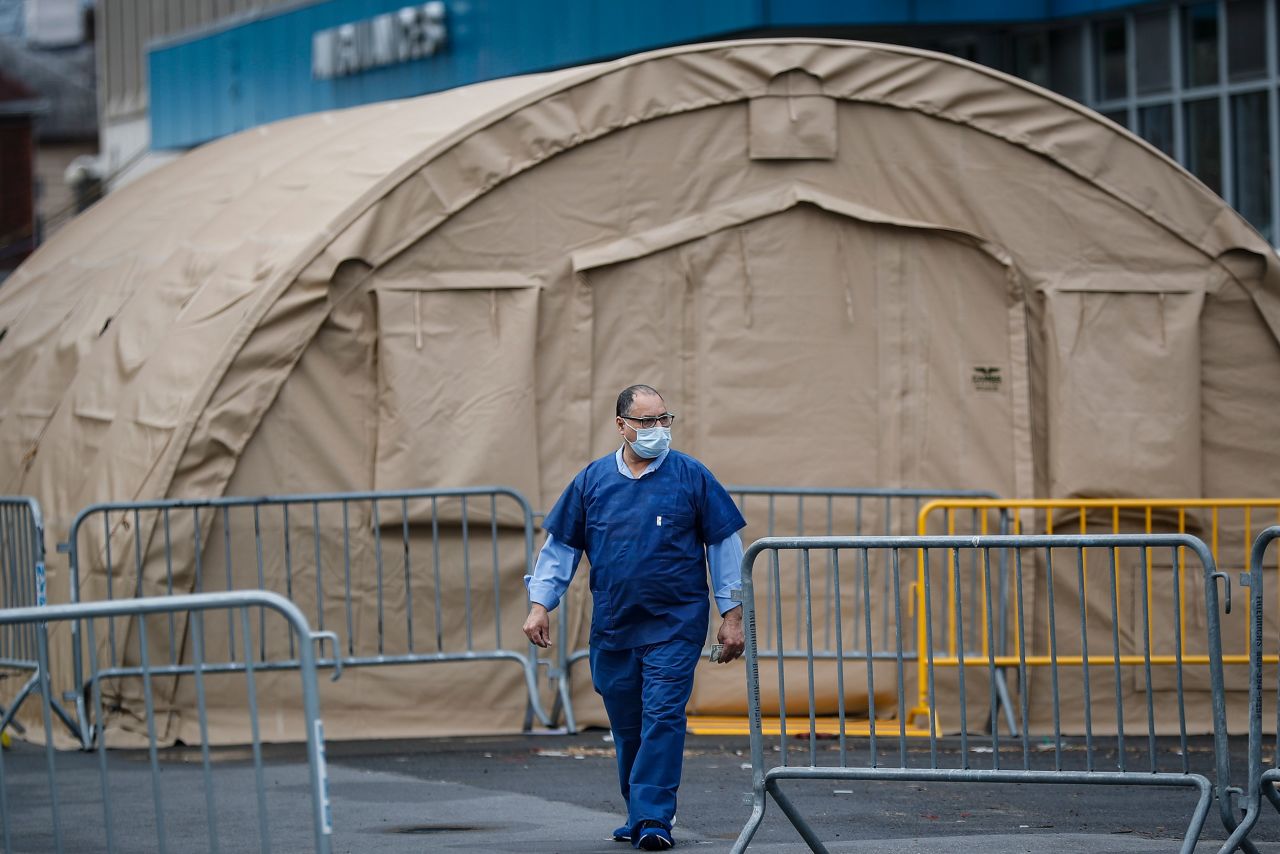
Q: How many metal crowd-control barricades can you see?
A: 7